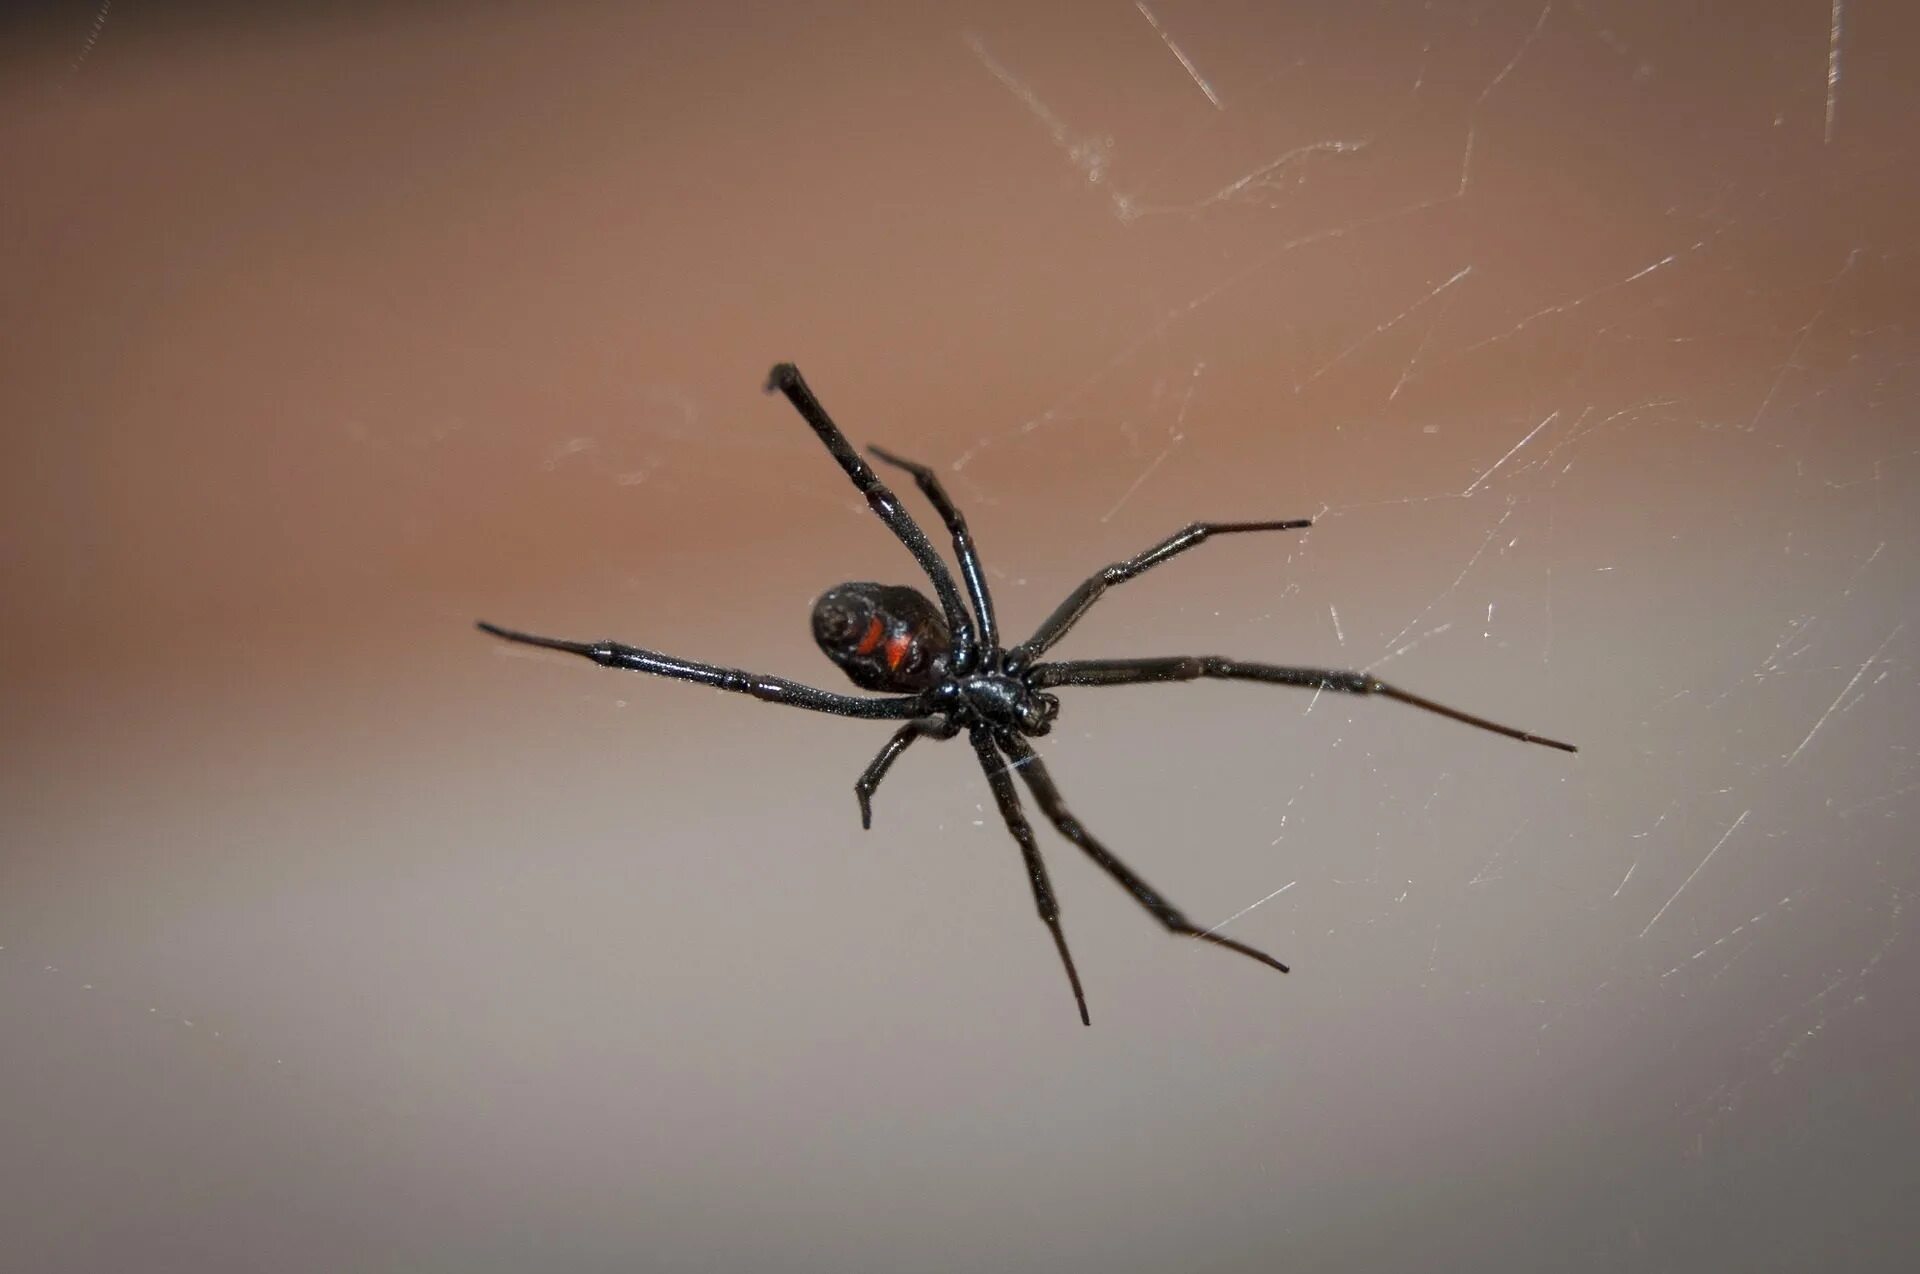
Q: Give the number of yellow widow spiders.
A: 0